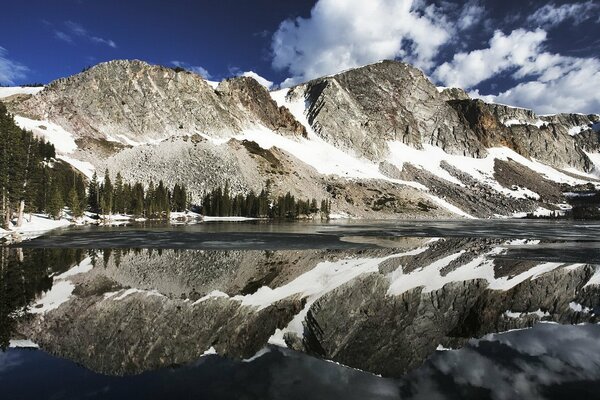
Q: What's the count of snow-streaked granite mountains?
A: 2